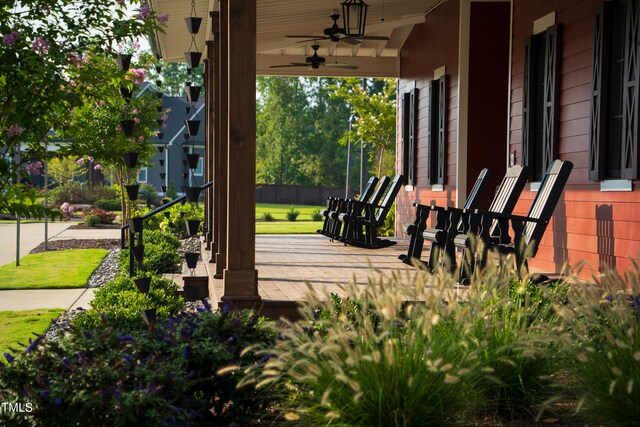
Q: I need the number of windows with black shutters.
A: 4